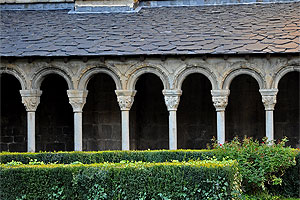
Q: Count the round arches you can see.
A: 7